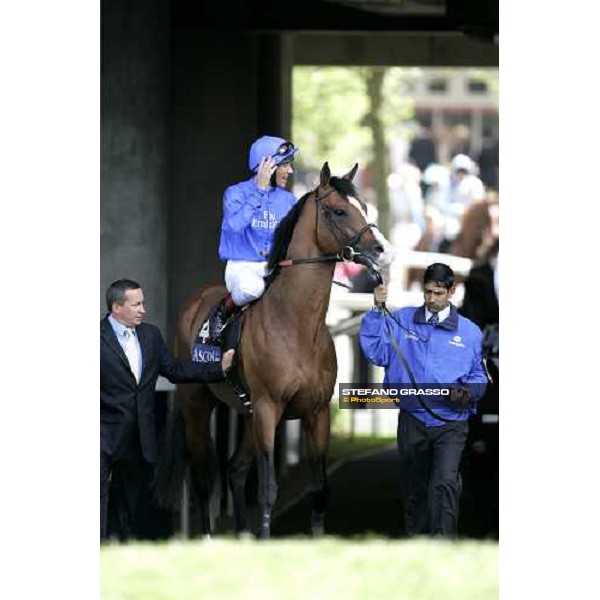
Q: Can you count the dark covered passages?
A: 1